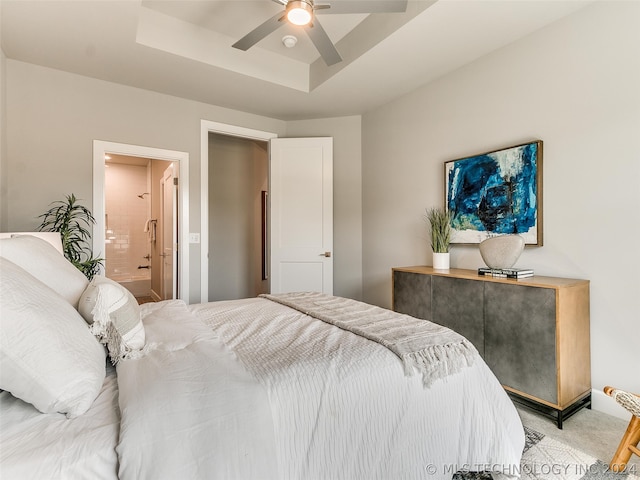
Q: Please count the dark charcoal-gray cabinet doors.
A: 3